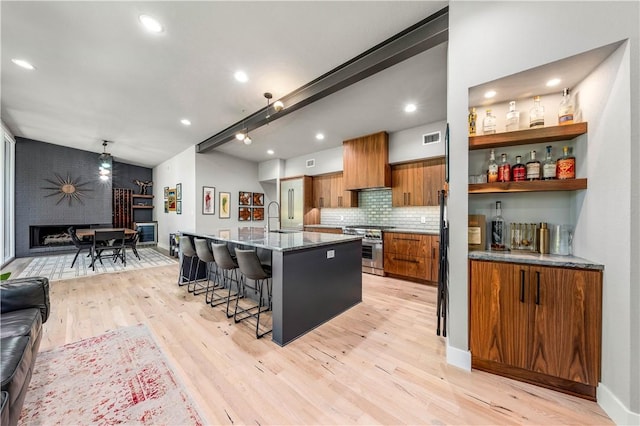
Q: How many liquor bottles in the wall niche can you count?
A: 12